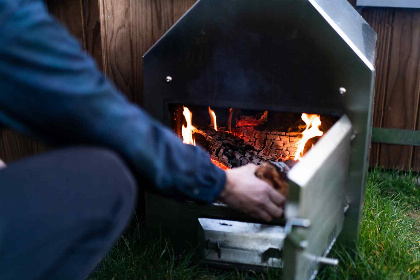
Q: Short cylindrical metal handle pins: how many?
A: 2